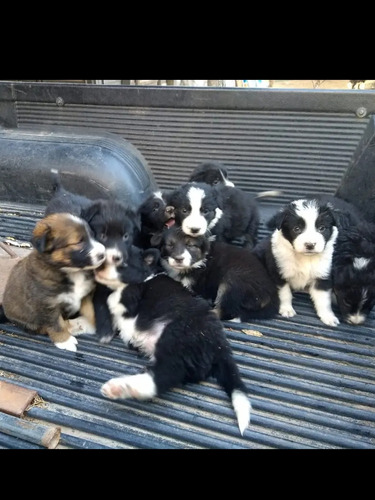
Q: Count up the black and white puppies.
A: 8